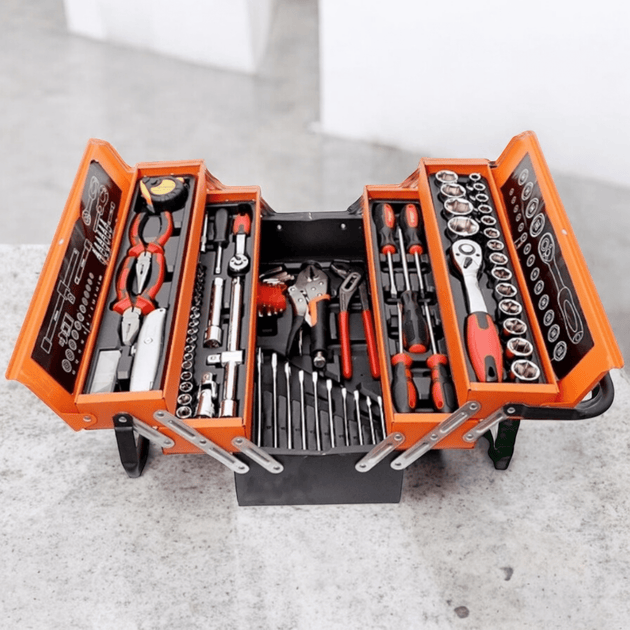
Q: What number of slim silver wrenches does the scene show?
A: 10